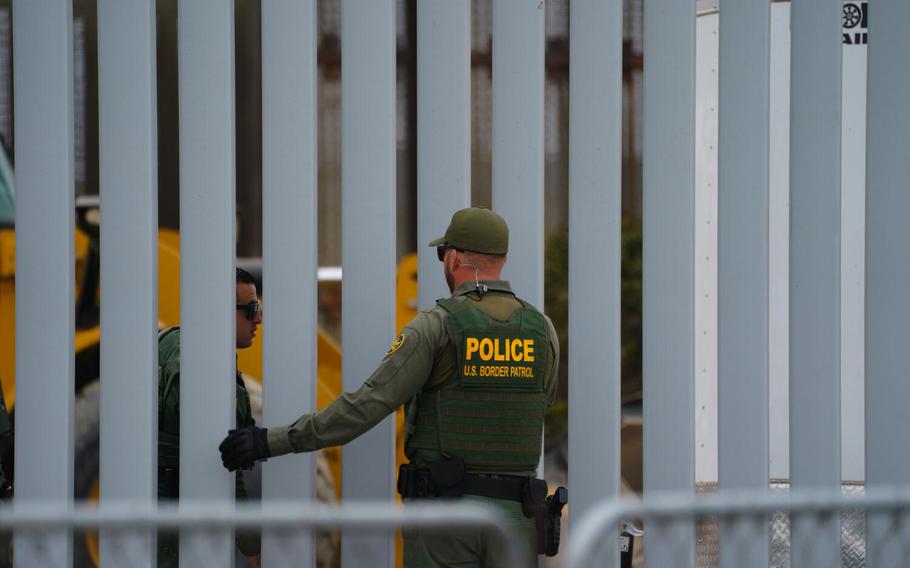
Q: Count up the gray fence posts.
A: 12